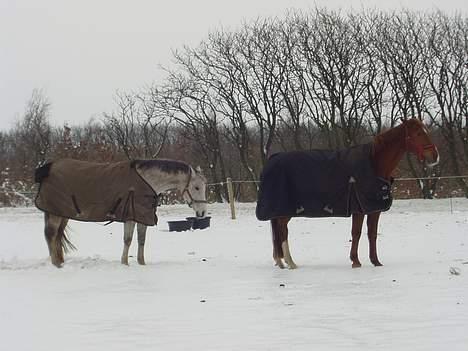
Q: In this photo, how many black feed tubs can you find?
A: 2